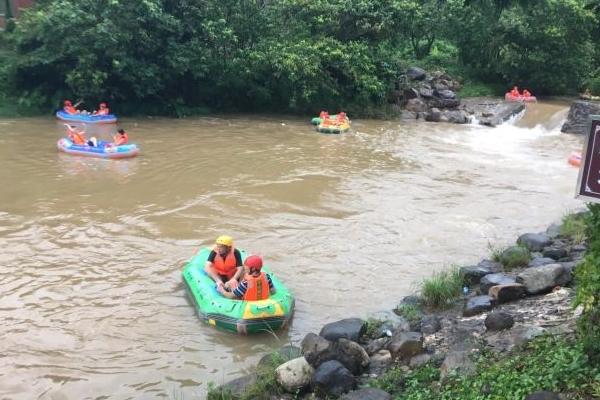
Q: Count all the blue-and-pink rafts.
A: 2